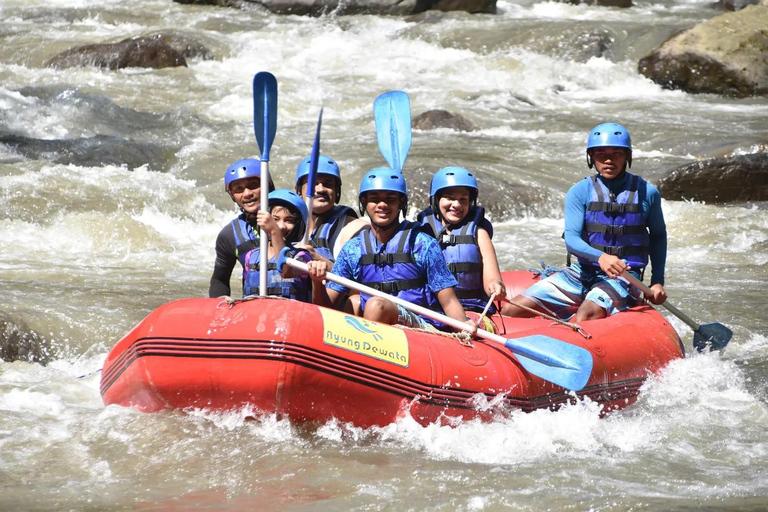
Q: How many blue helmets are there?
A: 6